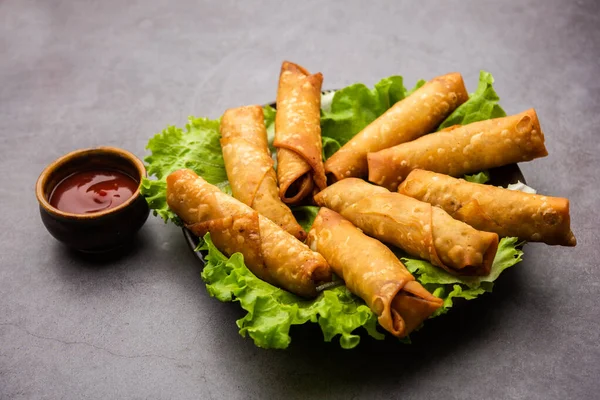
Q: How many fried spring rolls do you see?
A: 8